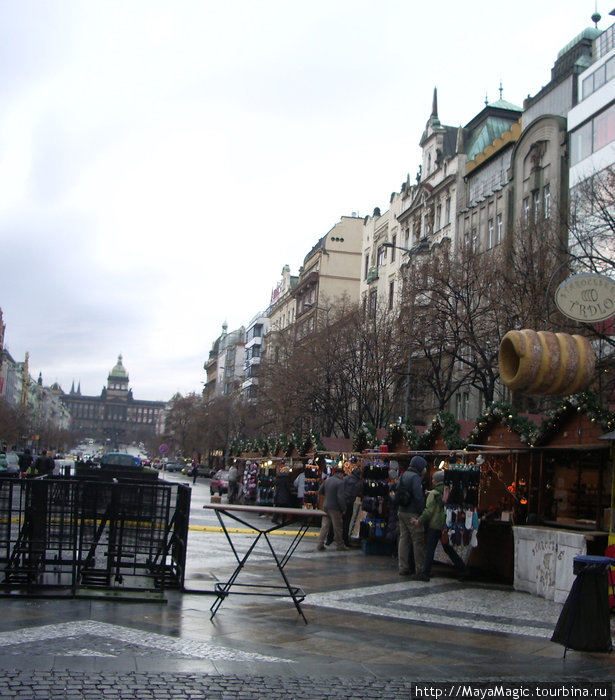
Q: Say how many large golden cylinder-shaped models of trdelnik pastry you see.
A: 1